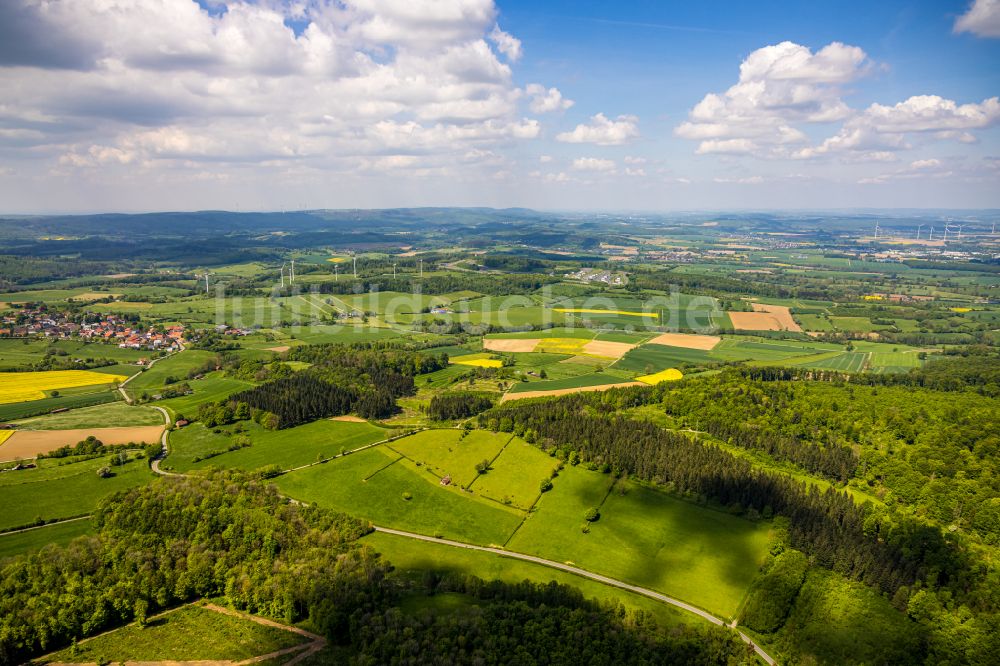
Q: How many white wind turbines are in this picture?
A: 14